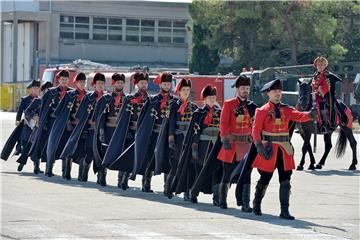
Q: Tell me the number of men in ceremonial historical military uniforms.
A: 13